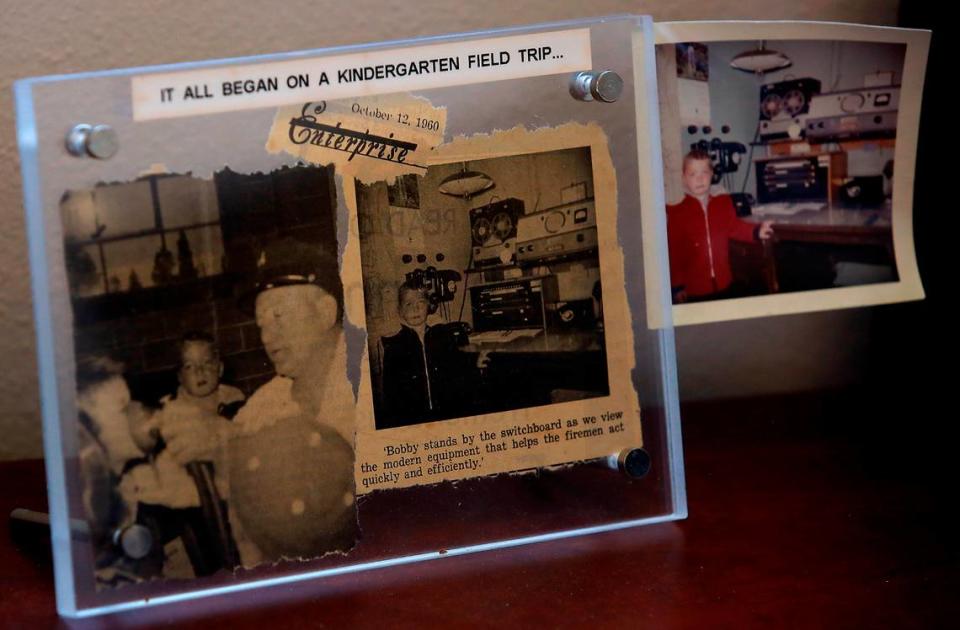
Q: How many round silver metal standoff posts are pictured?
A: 4